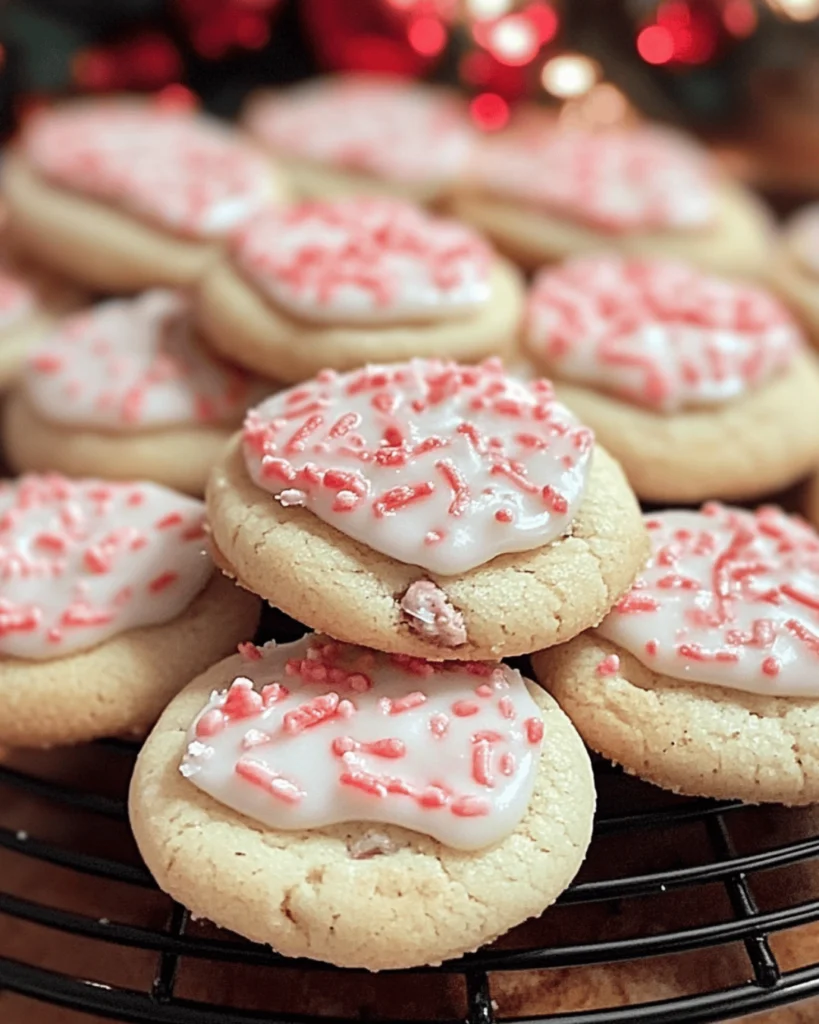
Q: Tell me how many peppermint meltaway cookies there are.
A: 12